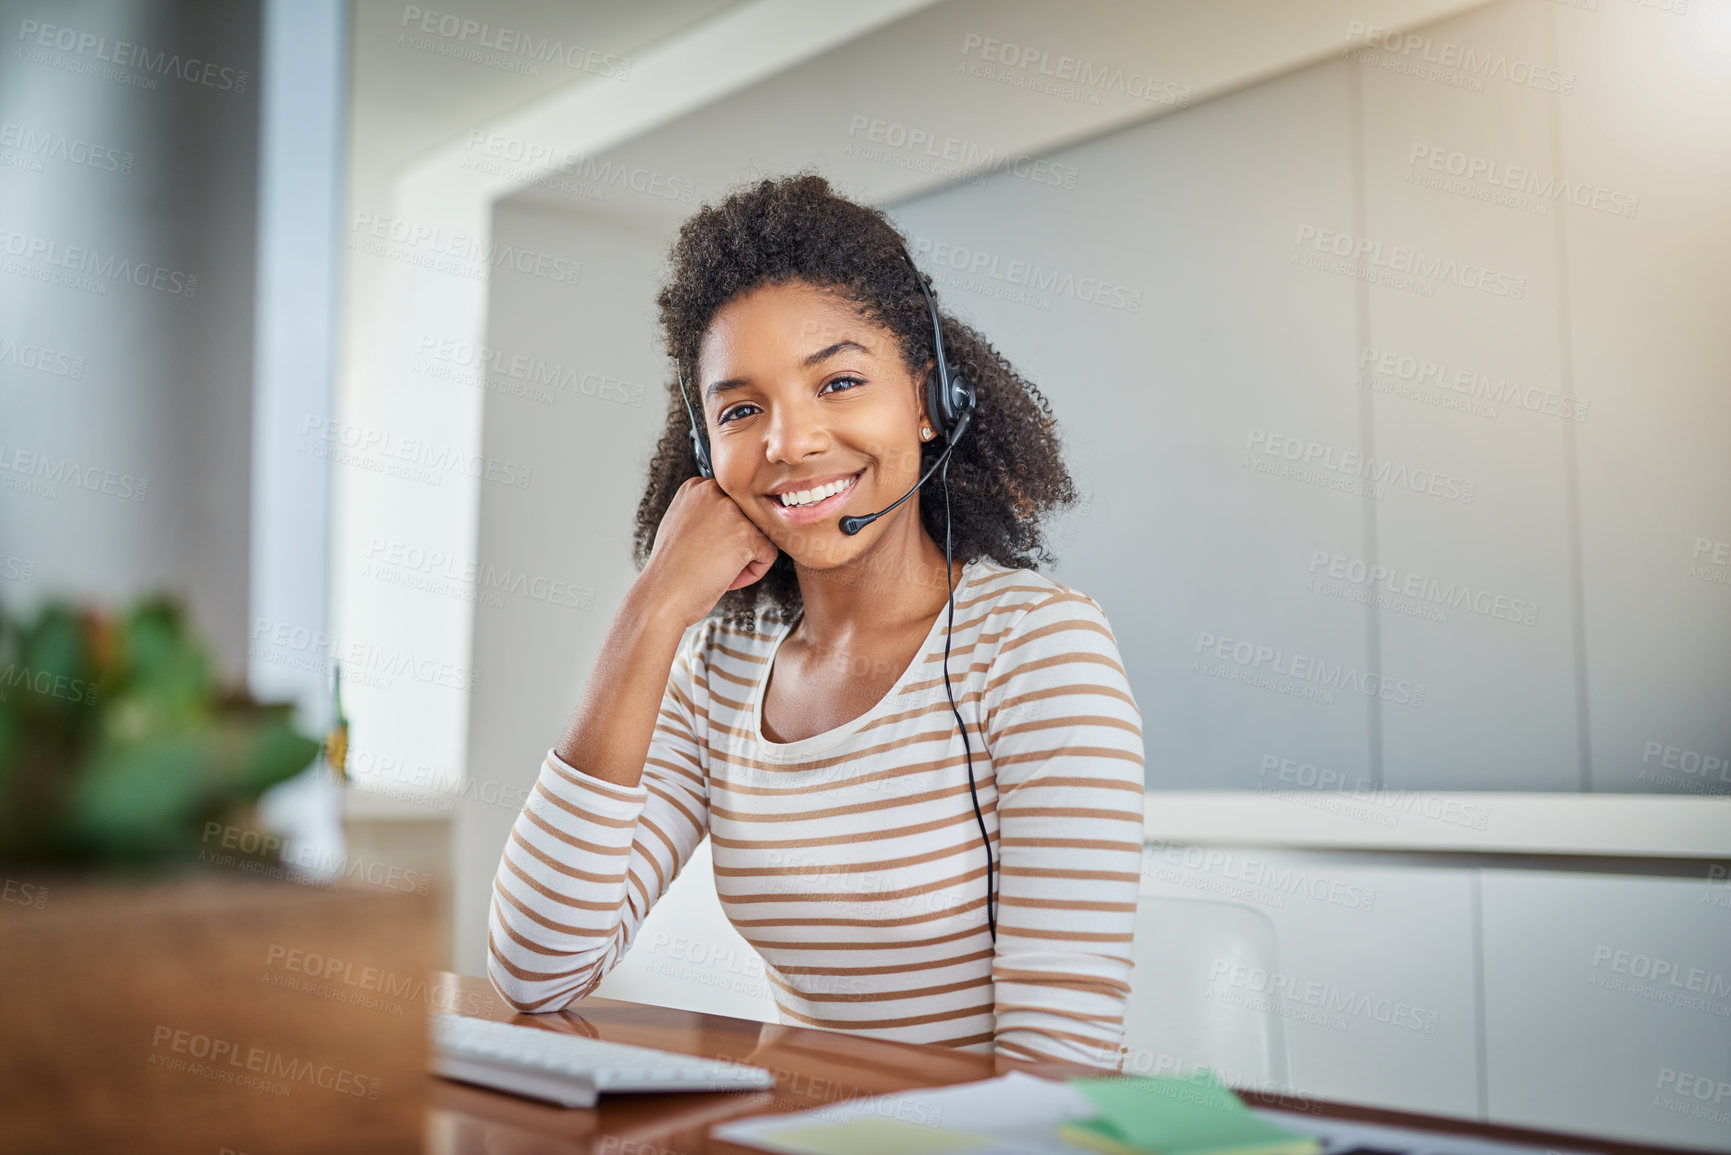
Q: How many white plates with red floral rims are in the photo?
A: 0